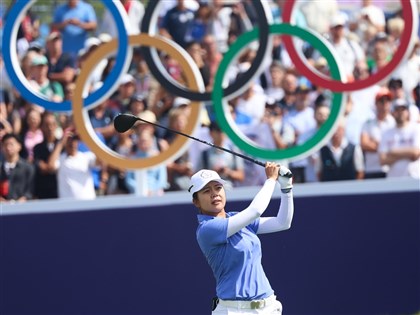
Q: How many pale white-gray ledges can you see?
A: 1